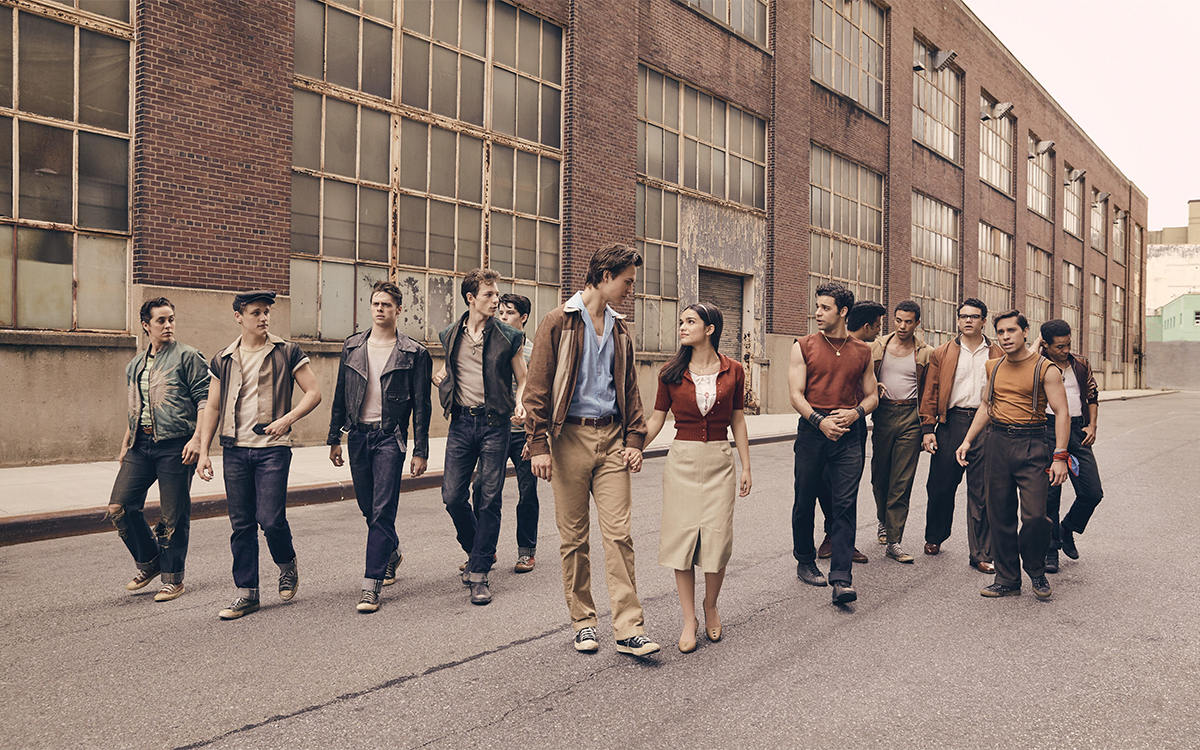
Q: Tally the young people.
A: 13